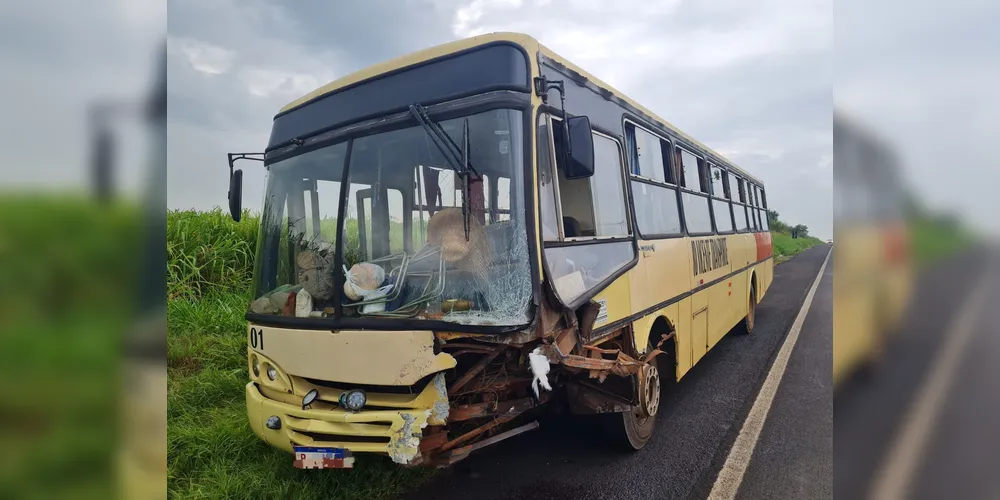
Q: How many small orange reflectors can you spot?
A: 2